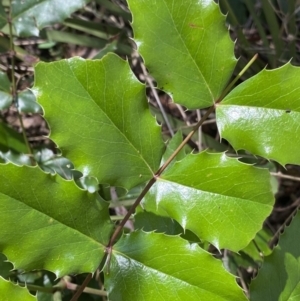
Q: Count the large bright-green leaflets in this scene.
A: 6